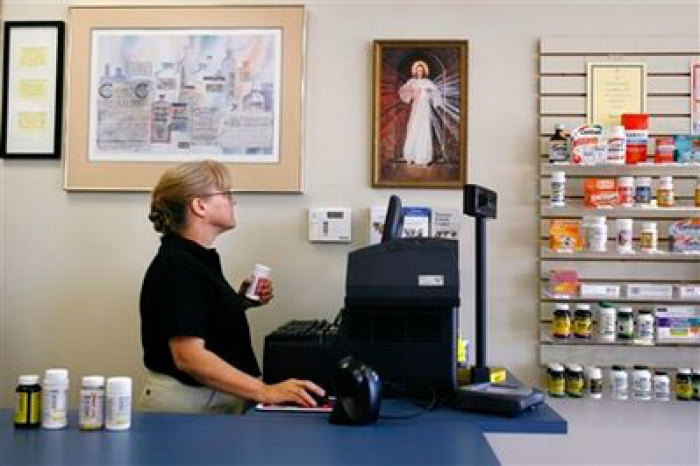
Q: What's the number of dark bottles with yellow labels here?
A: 6